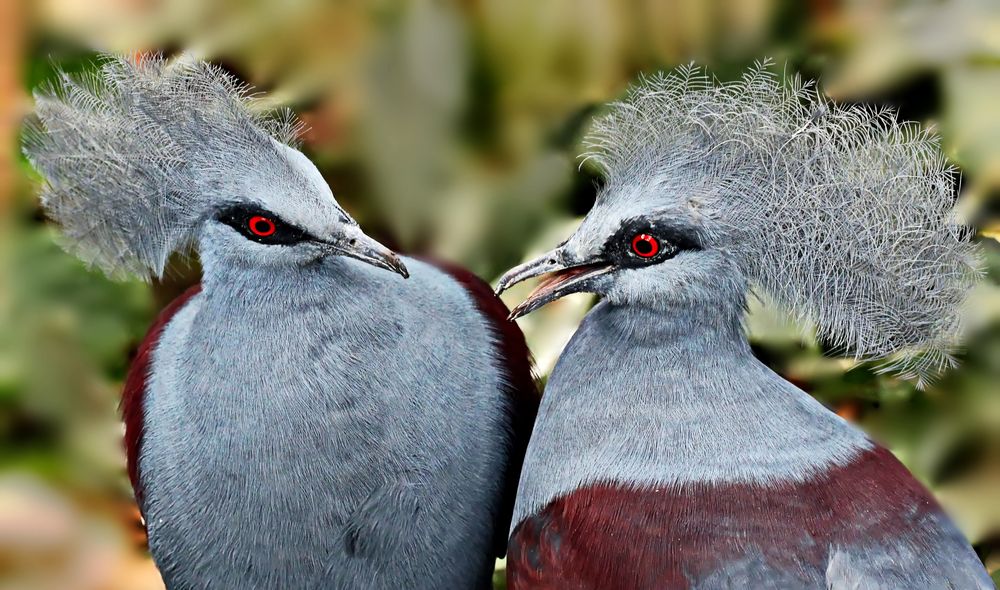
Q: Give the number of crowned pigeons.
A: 2